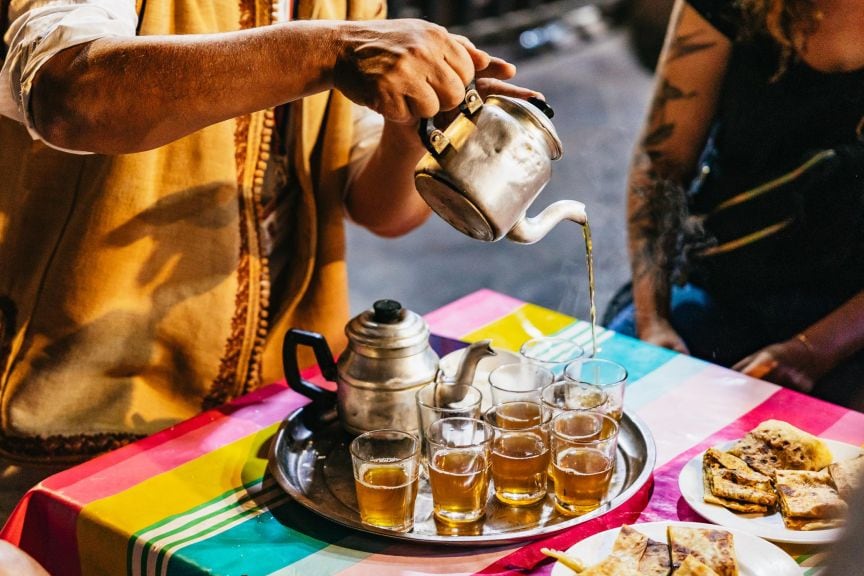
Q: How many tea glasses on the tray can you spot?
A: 9